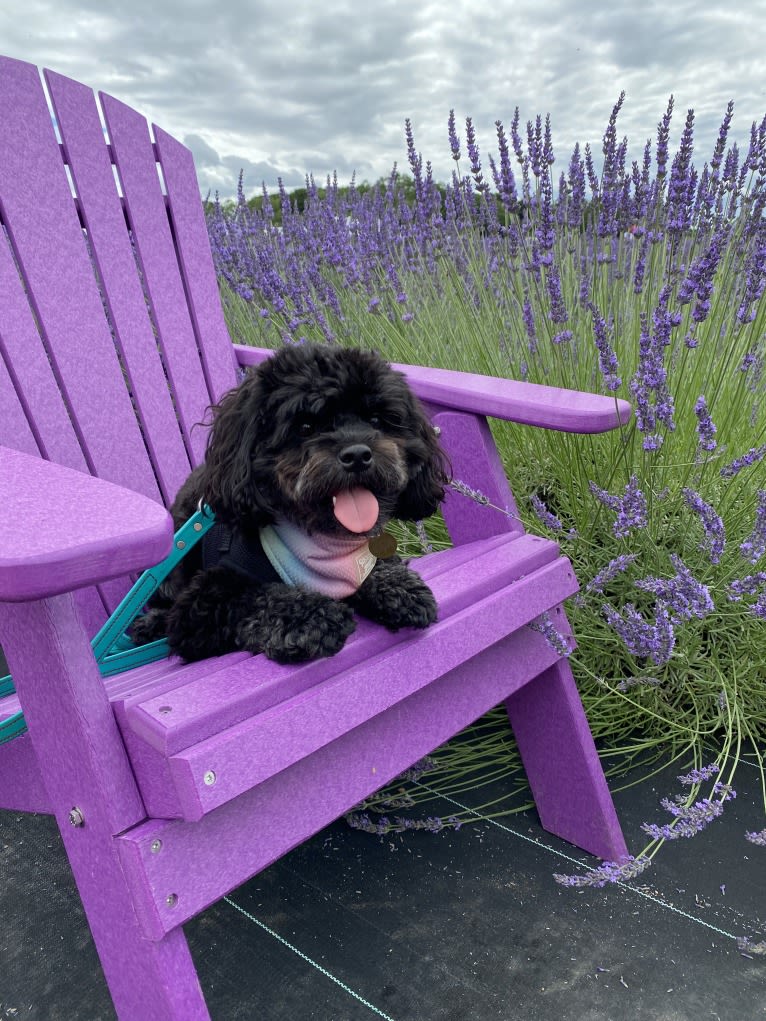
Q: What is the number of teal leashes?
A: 1